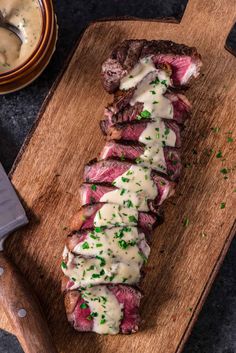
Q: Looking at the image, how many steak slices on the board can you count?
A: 10